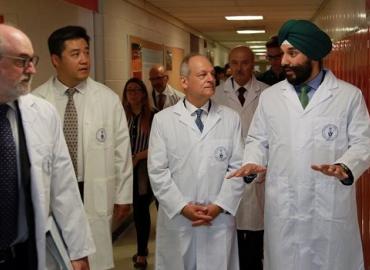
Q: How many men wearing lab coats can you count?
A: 6